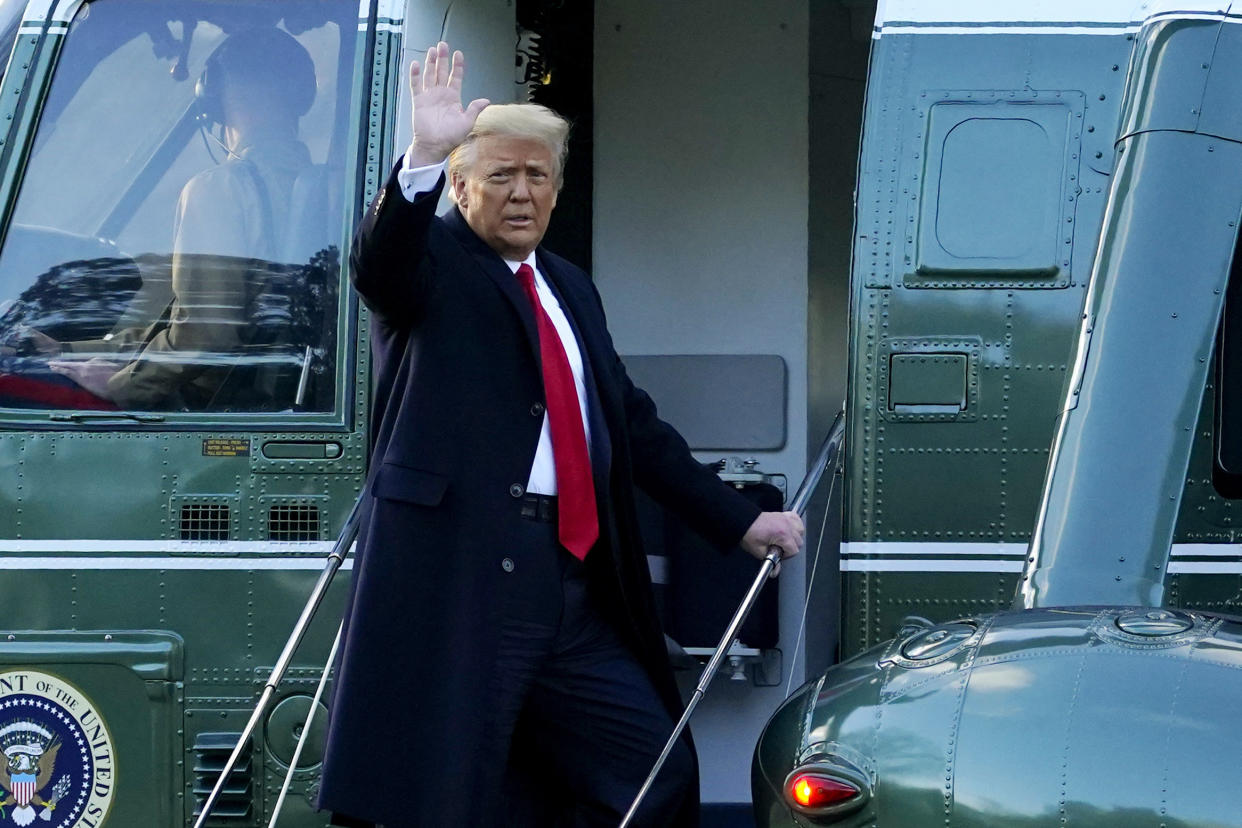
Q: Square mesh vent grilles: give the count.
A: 2